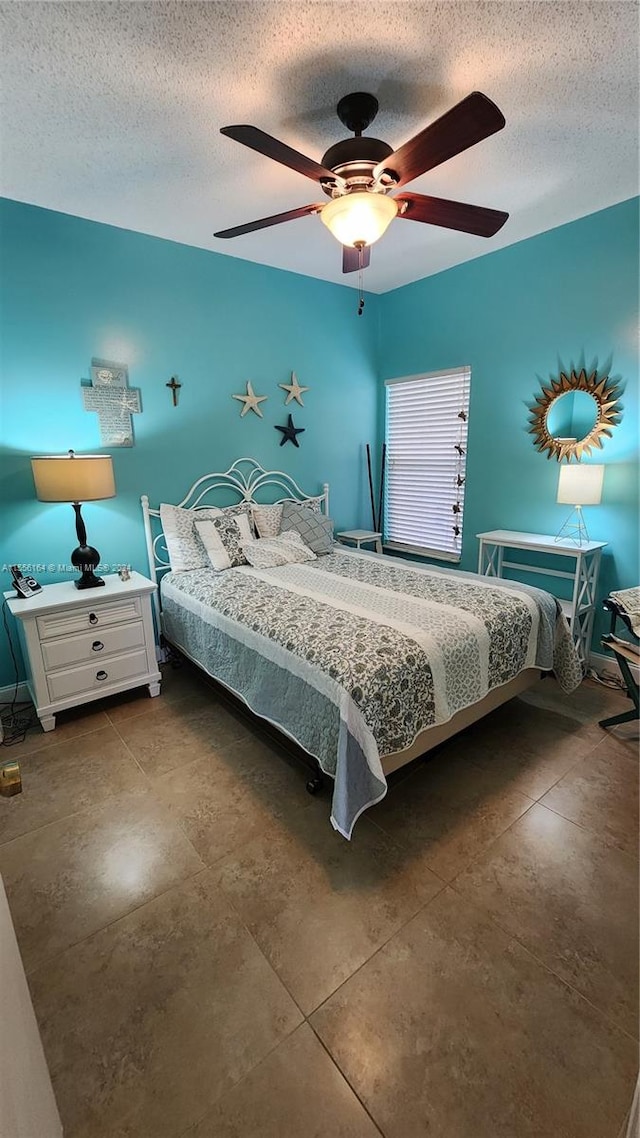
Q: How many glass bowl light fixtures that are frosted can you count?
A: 1